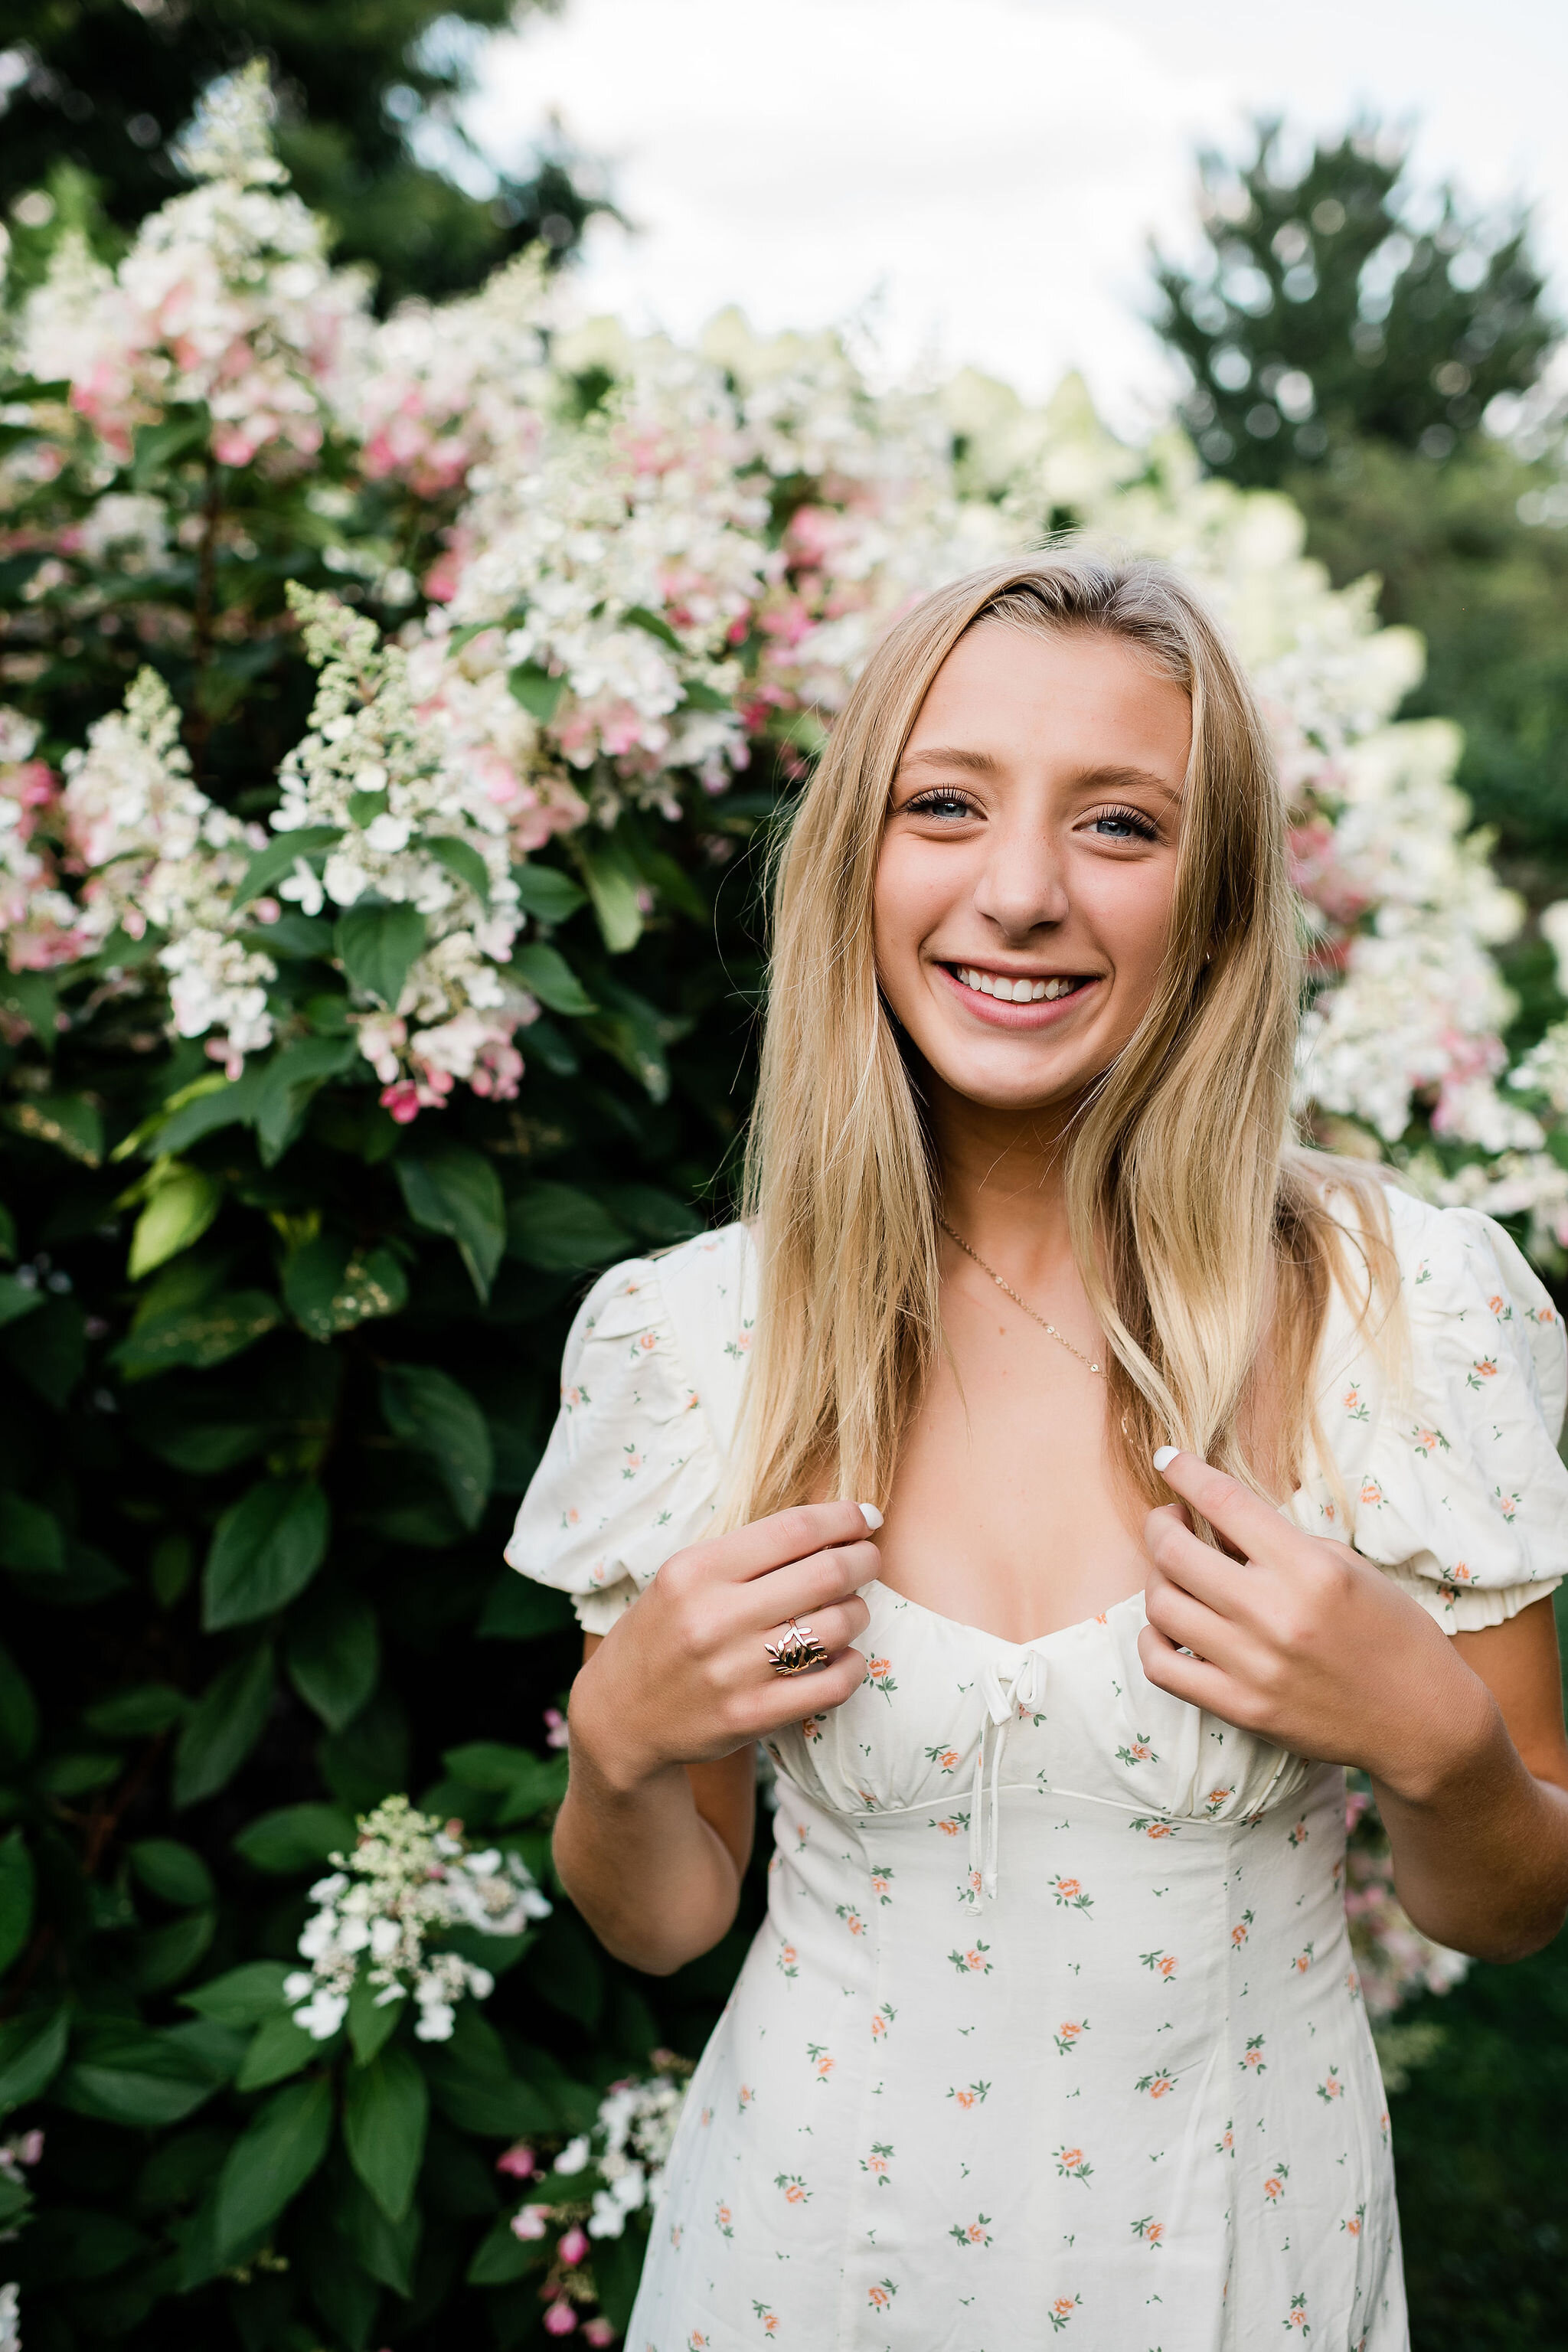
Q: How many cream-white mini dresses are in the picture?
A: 1